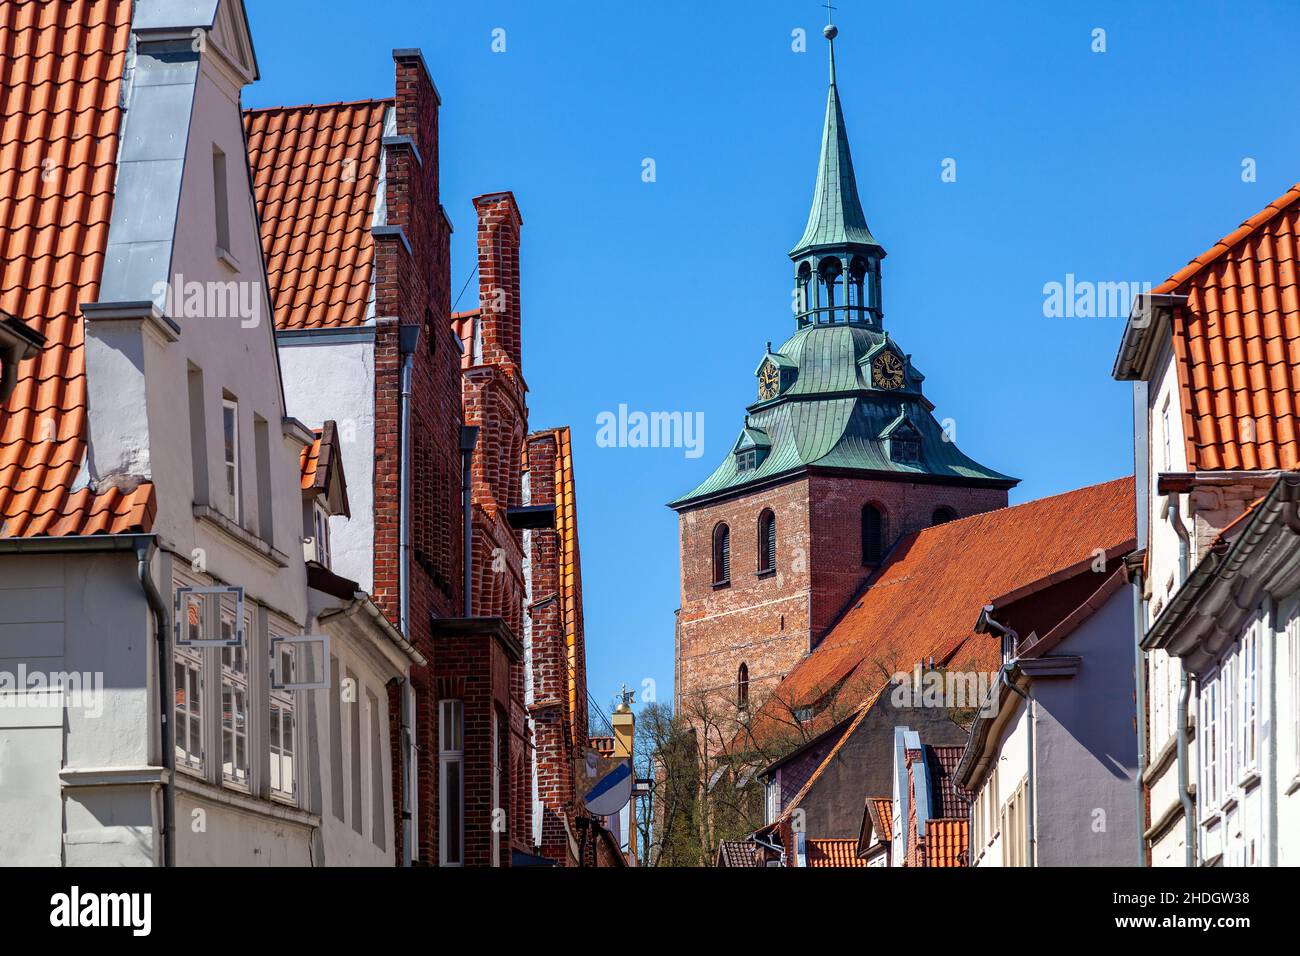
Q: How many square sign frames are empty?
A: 2